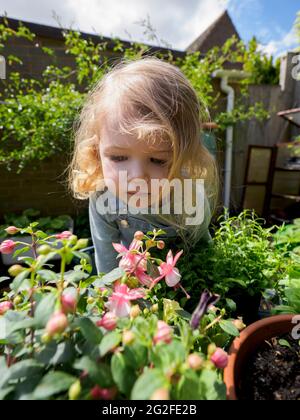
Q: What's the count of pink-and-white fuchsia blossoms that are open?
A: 3